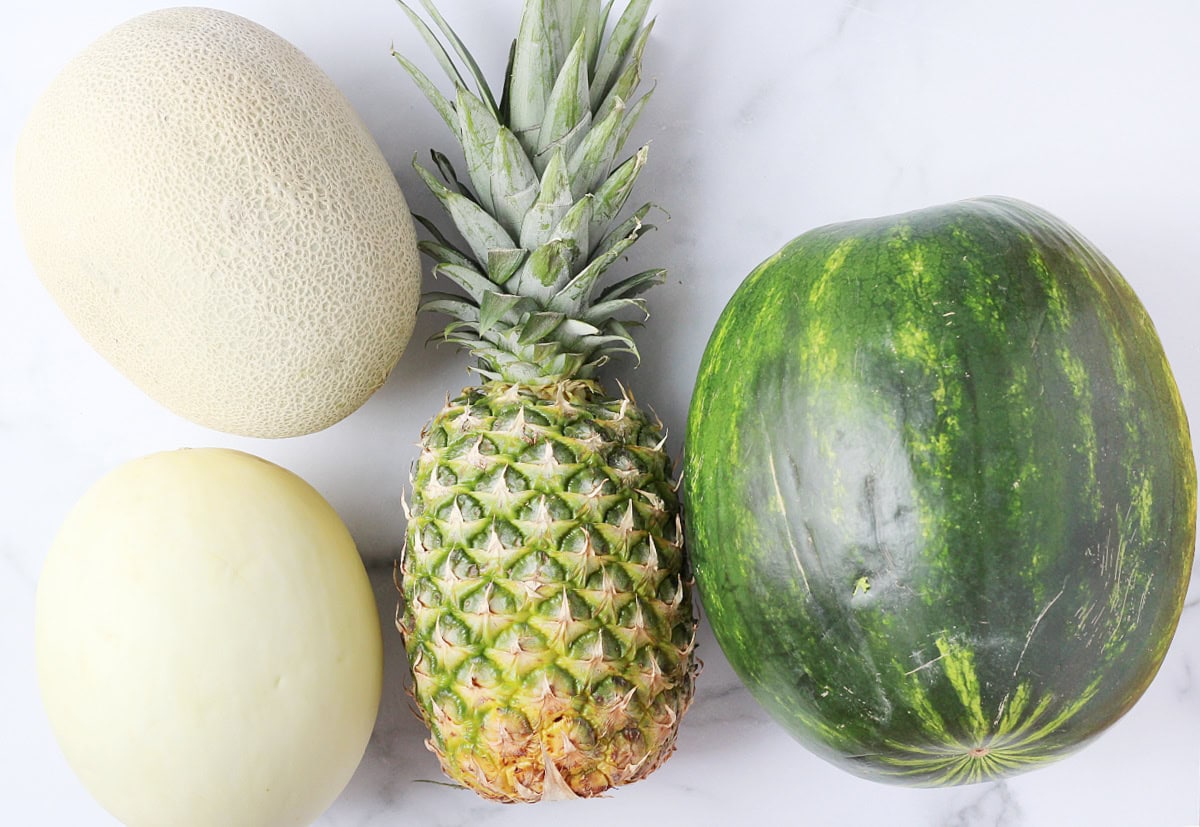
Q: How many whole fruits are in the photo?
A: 4